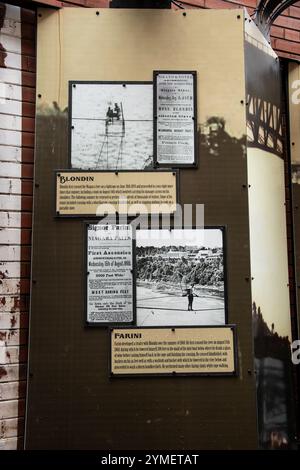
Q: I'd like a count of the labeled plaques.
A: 2